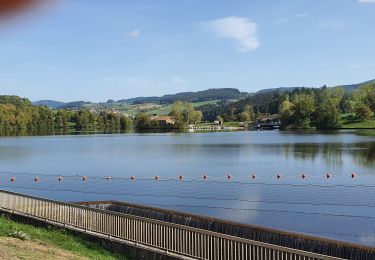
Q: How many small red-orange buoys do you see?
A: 15